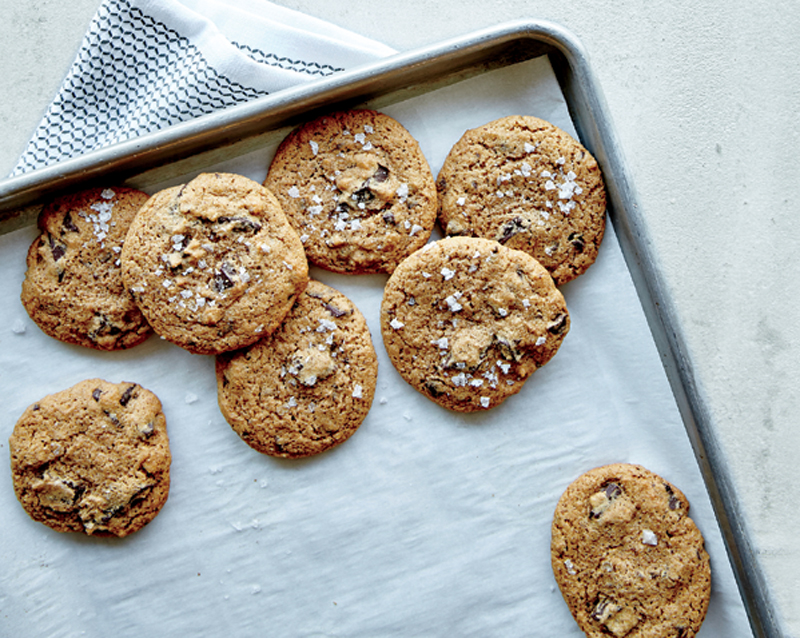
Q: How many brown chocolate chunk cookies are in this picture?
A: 8